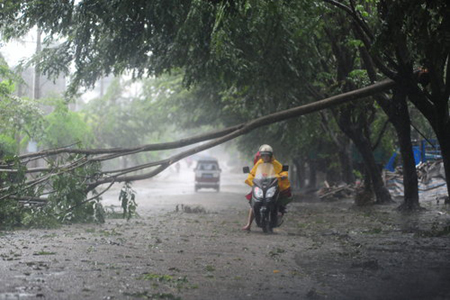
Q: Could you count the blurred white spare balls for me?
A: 0